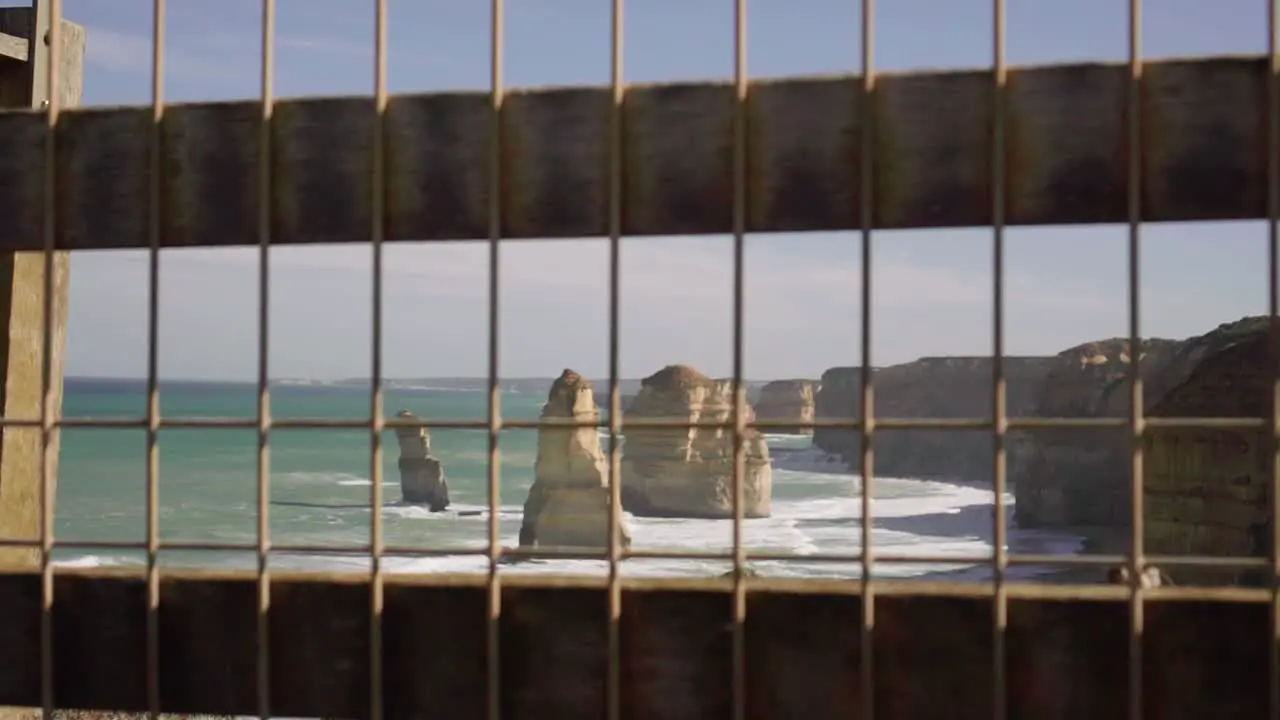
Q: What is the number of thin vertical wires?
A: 11